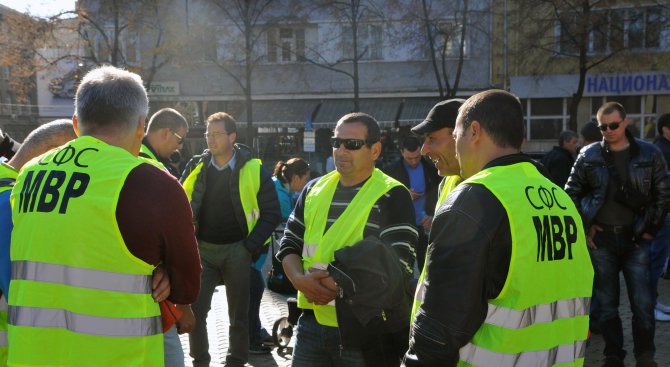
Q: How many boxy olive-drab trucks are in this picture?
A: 0